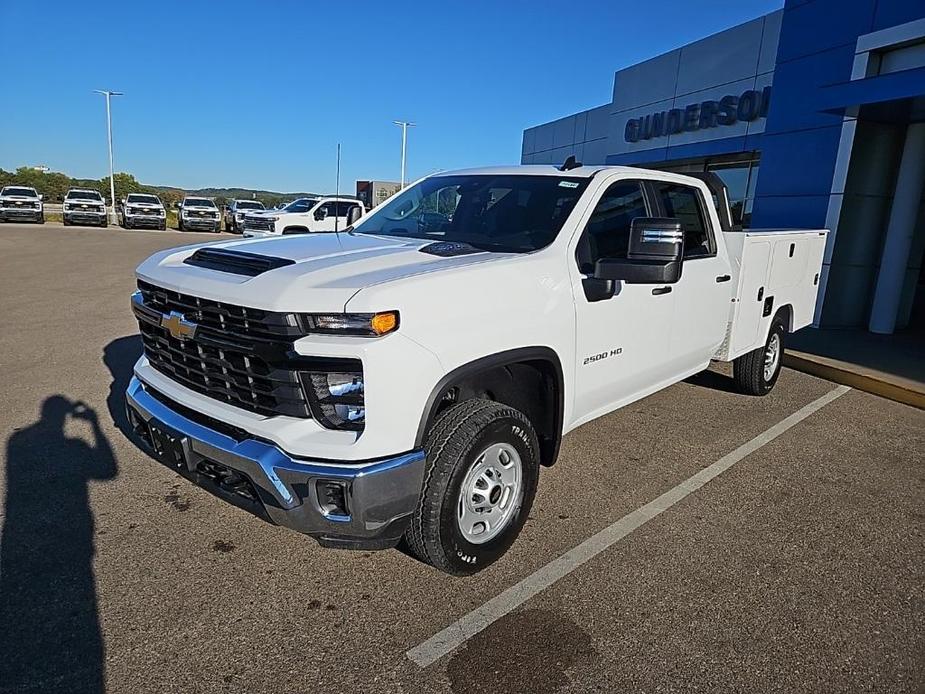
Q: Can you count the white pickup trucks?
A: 7